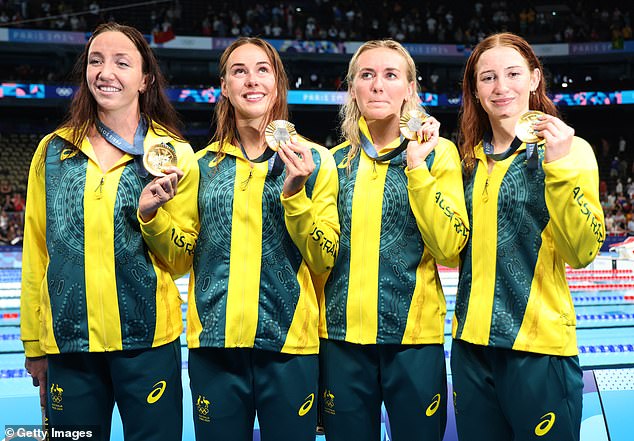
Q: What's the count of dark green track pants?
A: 4